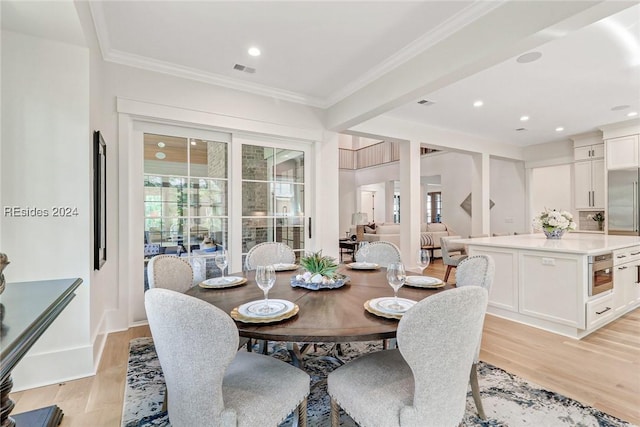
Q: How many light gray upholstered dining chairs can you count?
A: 6